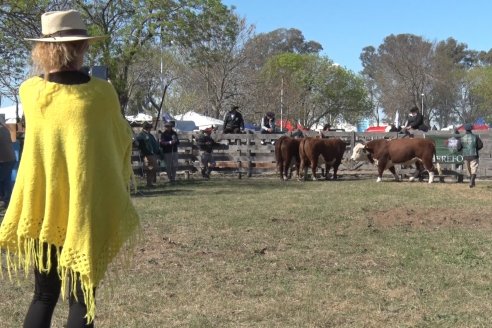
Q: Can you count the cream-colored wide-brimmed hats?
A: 1